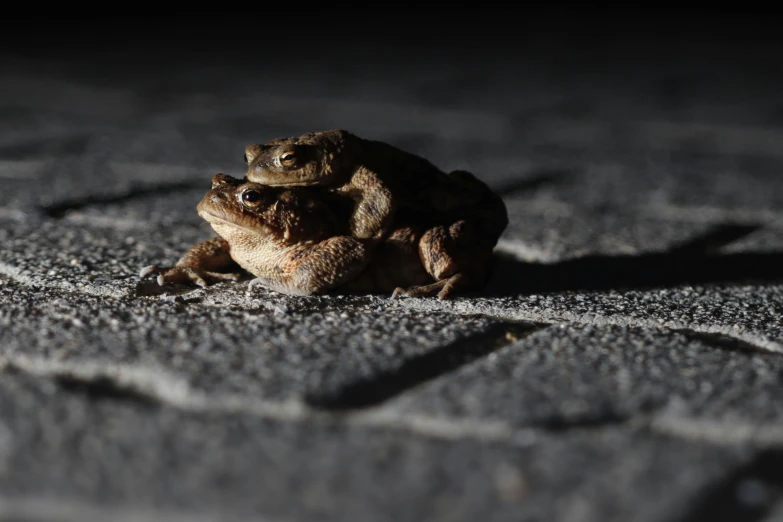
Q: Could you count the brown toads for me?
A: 2